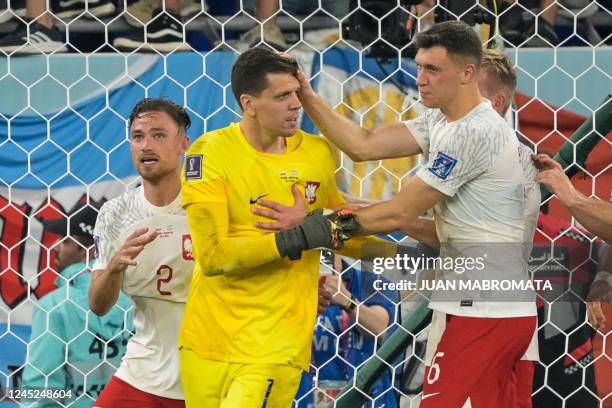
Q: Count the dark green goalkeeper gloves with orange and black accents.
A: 1